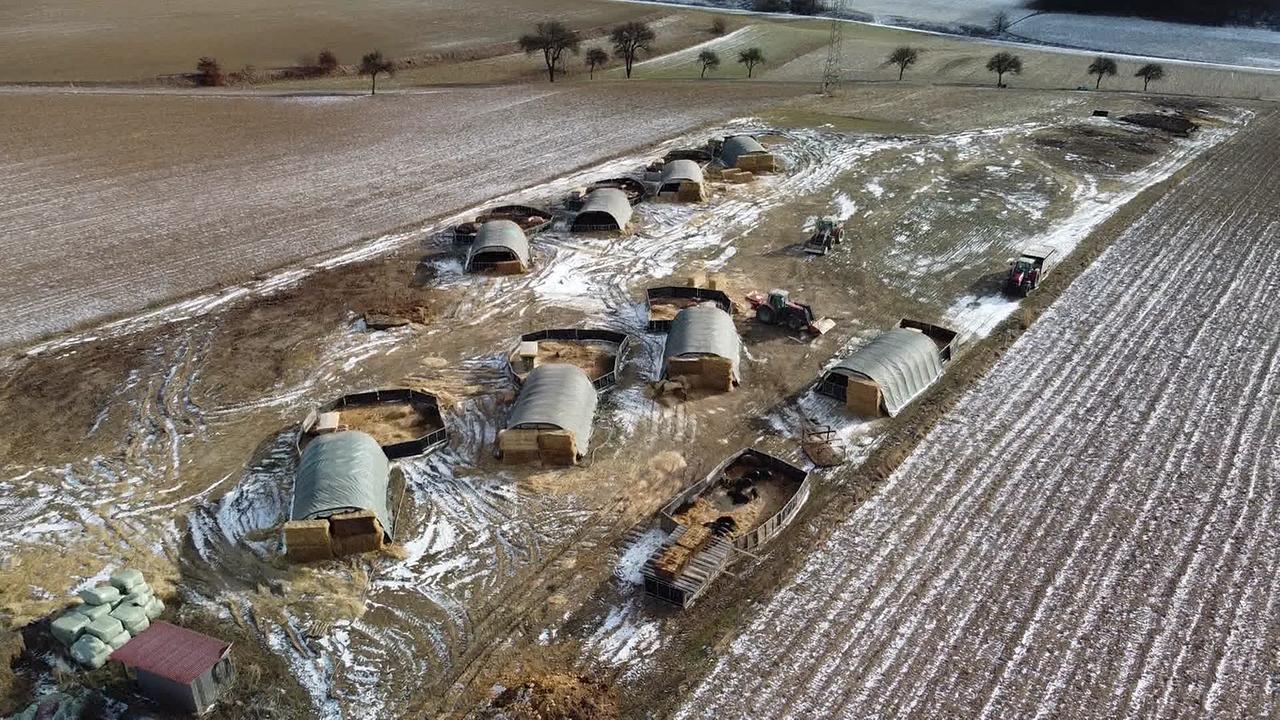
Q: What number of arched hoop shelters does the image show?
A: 8